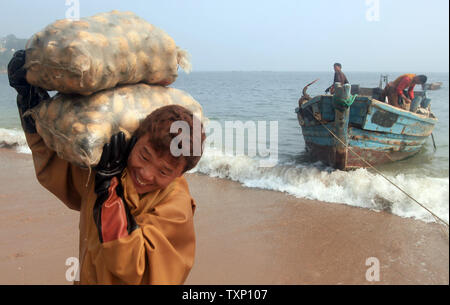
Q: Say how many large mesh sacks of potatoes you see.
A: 2